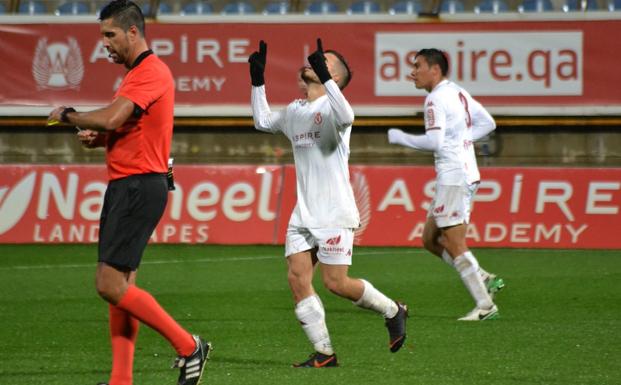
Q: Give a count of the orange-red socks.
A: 2